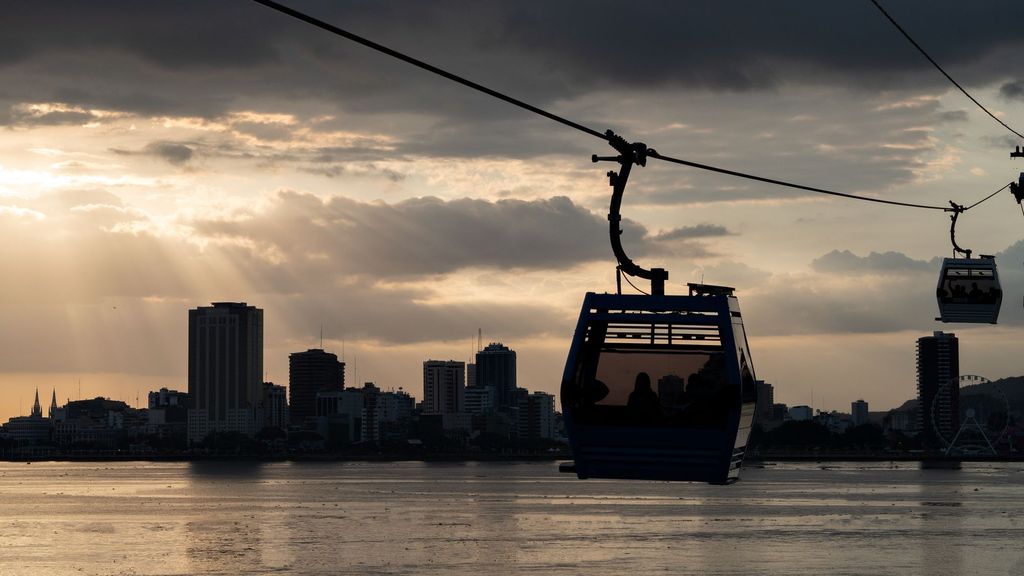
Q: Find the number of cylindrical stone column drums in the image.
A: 0